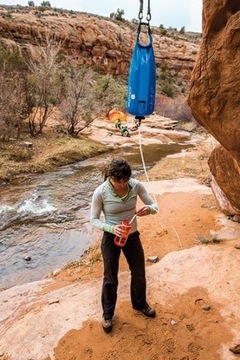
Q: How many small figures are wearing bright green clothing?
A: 2